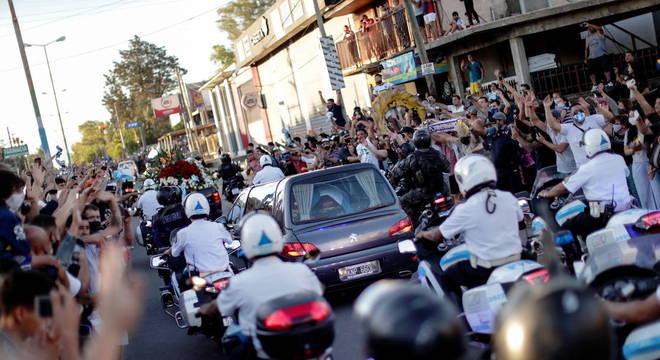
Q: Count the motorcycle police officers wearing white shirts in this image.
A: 6